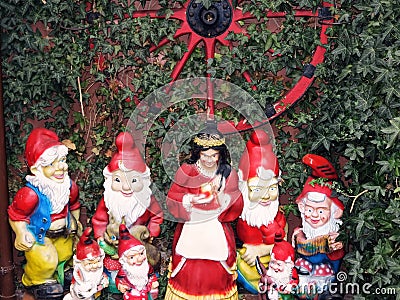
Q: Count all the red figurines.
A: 8